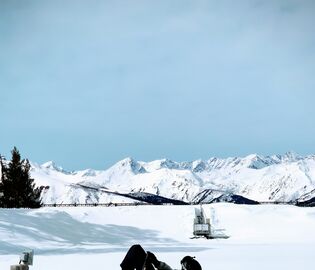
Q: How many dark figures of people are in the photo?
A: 3